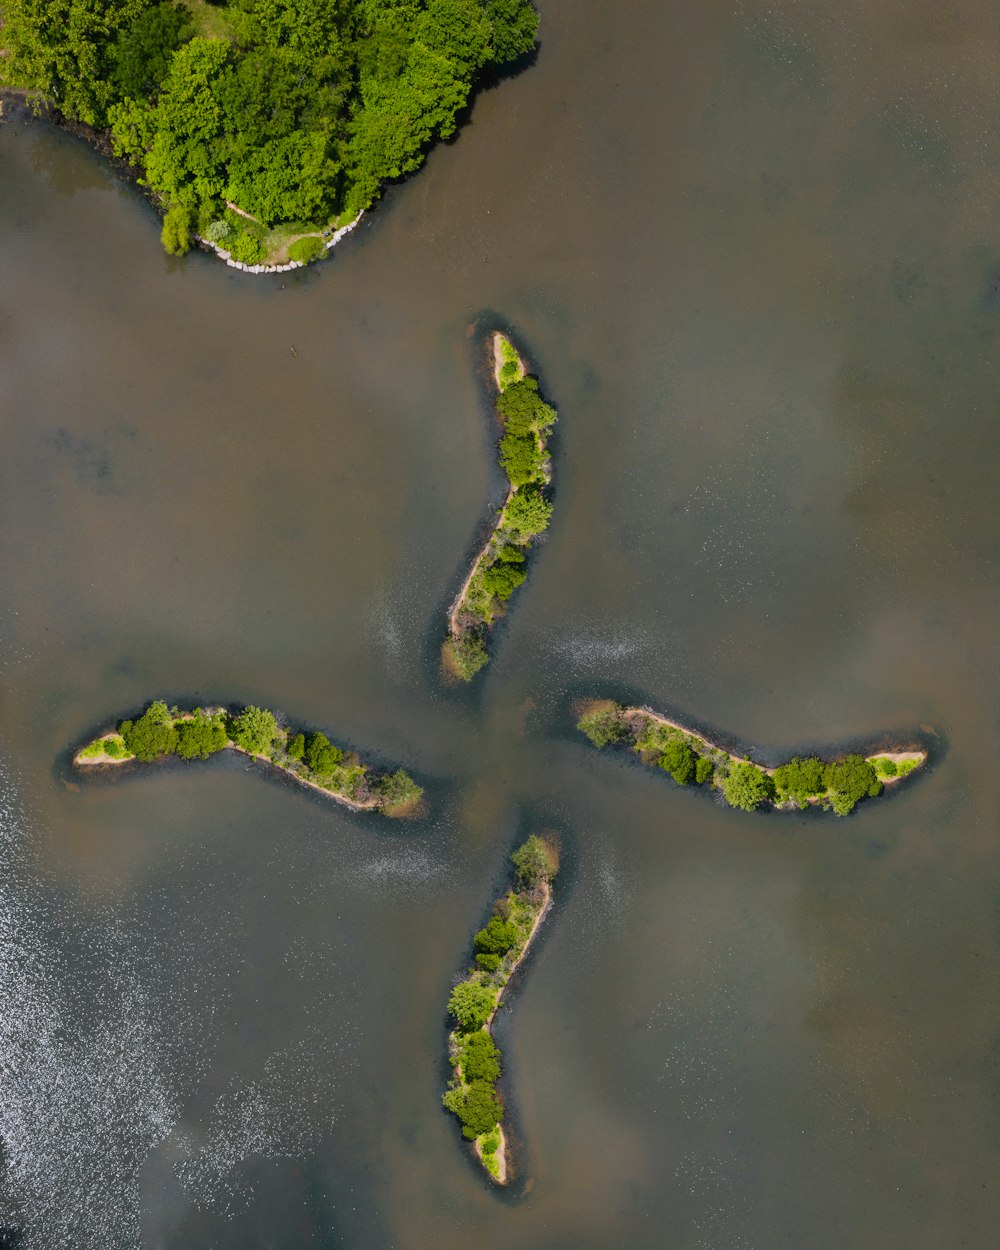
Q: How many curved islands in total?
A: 4